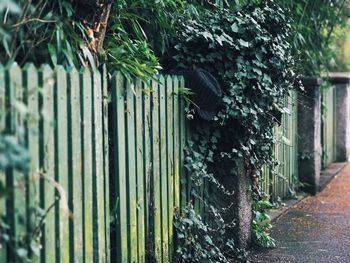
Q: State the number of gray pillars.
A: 3